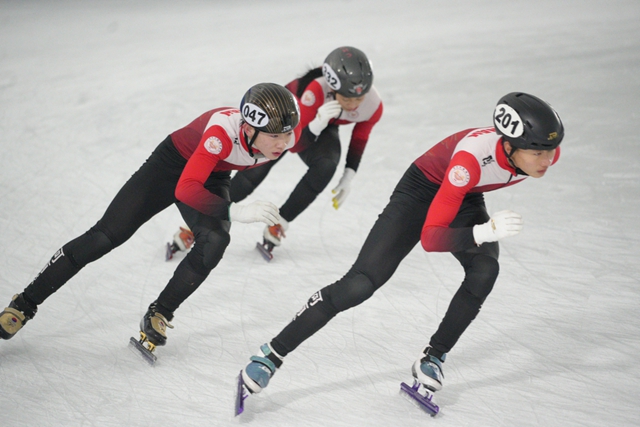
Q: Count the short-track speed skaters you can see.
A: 3